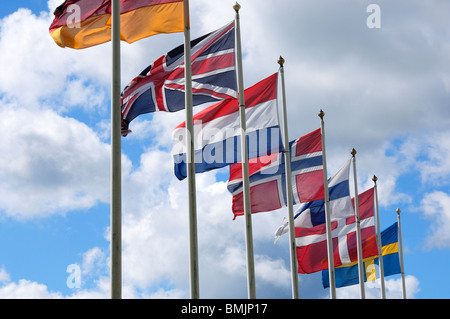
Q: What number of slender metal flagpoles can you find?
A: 8